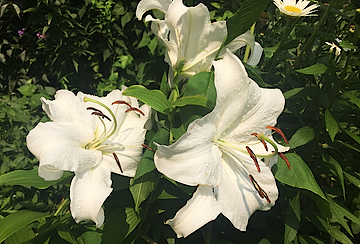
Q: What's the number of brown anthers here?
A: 12